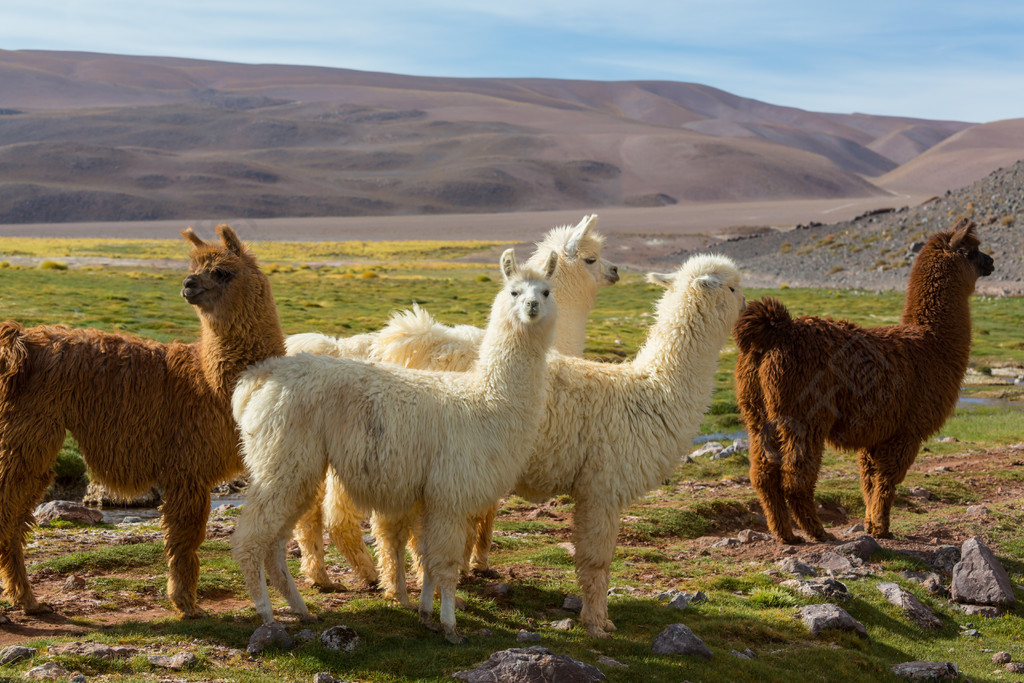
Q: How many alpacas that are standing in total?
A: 5